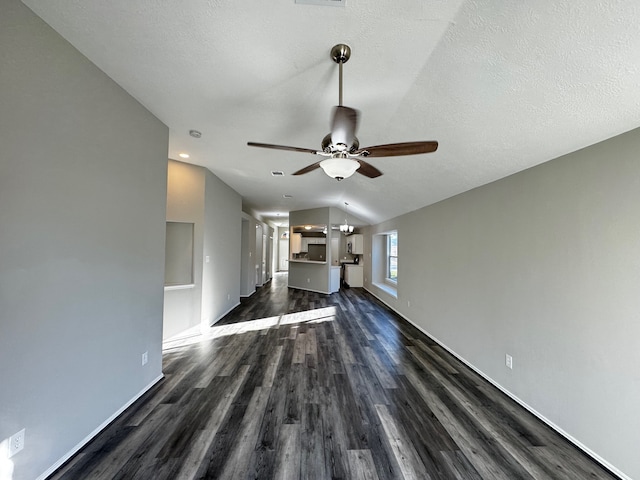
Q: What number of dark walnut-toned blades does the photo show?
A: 5